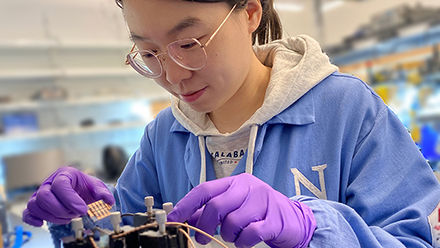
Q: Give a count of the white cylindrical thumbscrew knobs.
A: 5